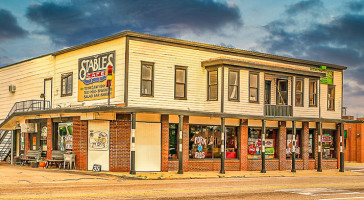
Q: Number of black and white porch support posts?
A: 7